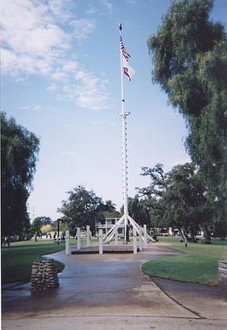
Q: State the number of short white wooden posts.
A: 8